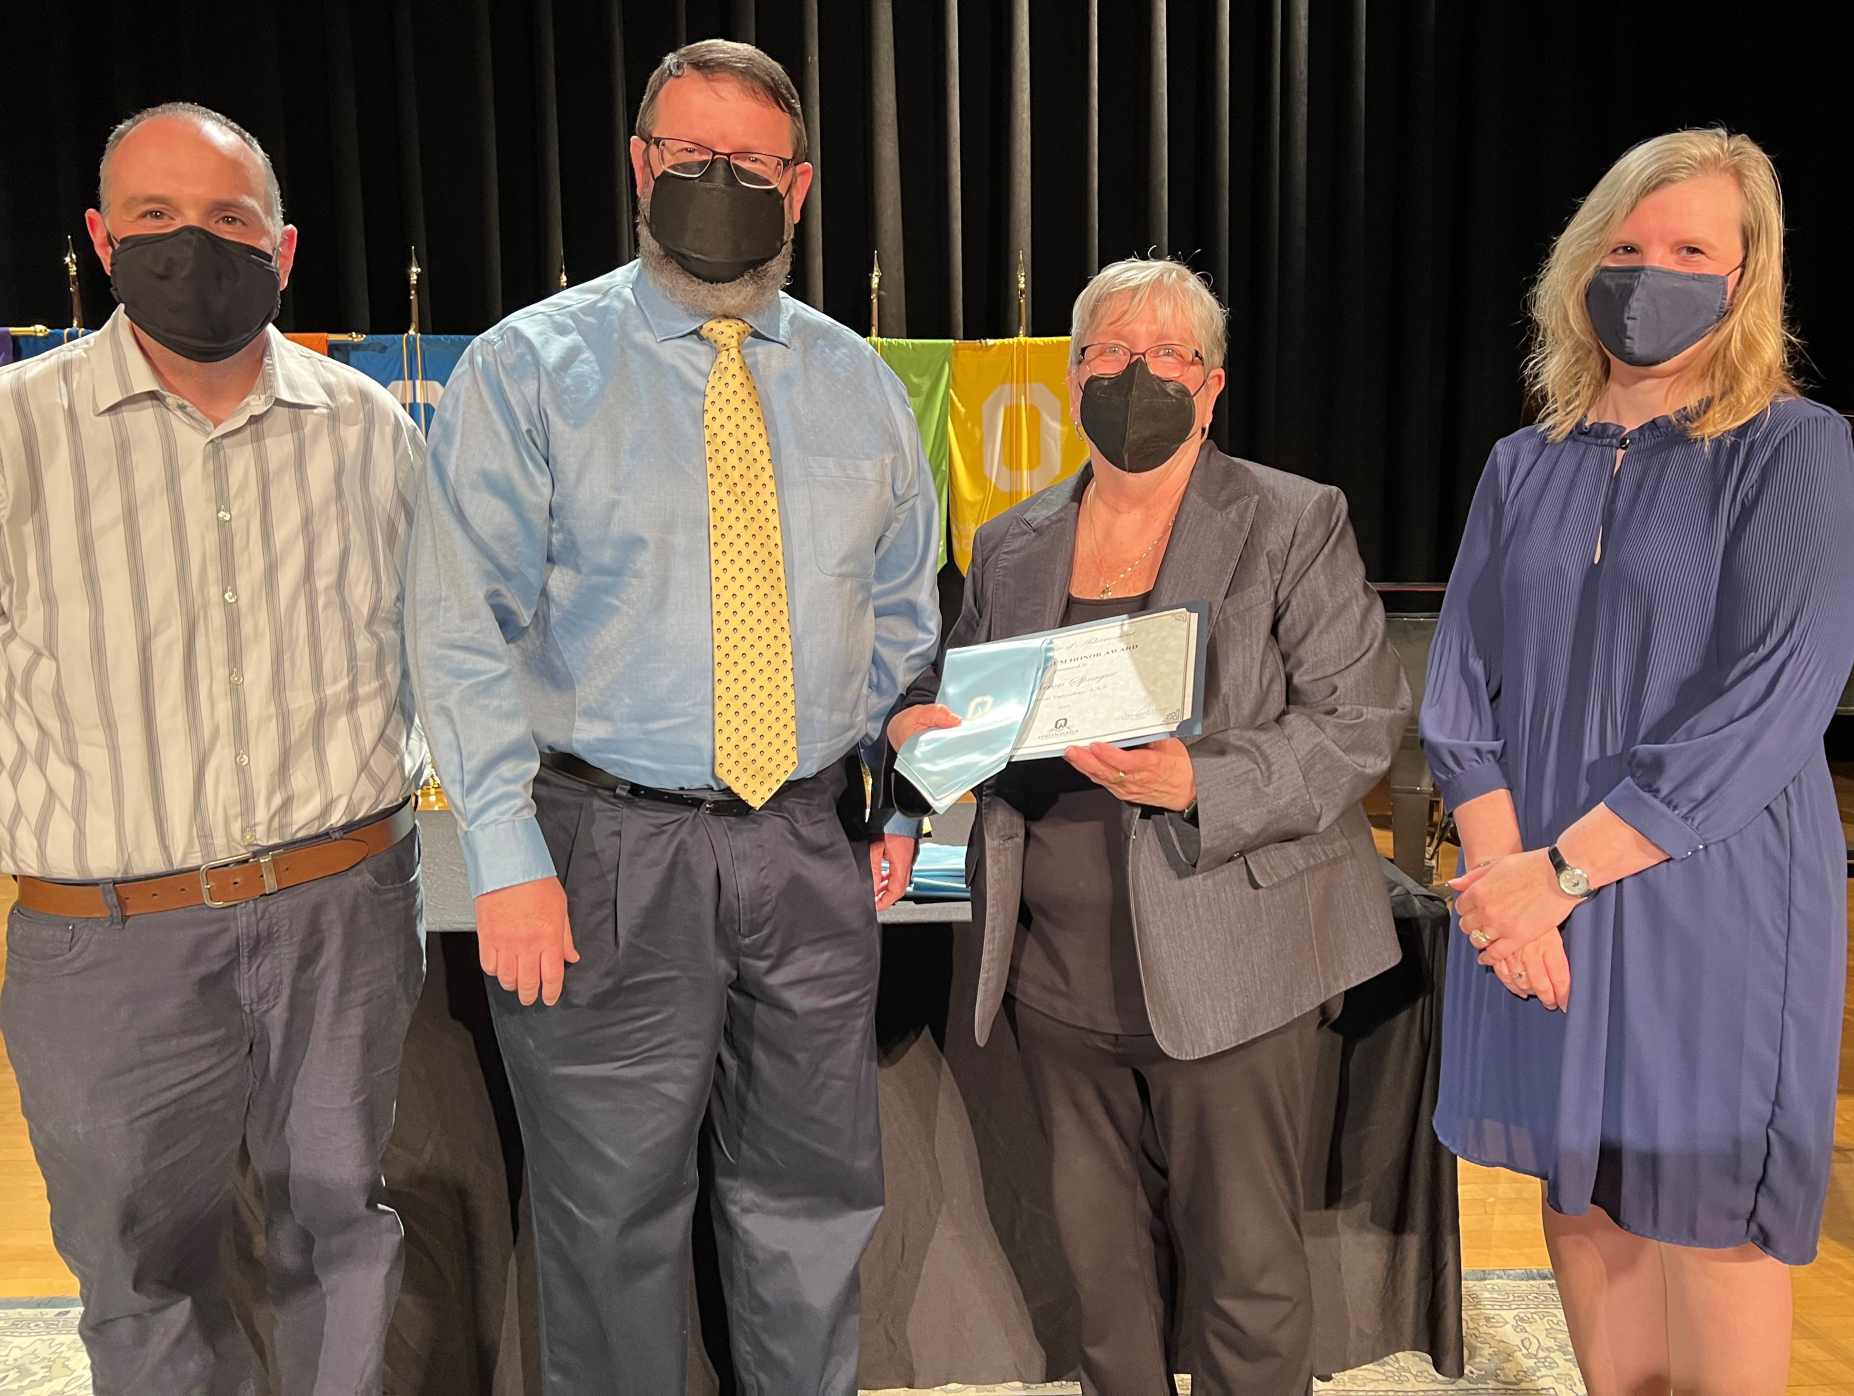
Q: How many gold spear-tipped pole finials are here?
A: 5